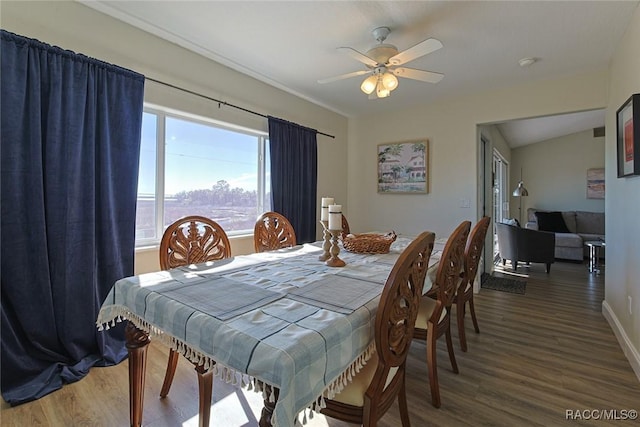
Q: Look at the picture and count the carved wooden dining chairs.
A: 6